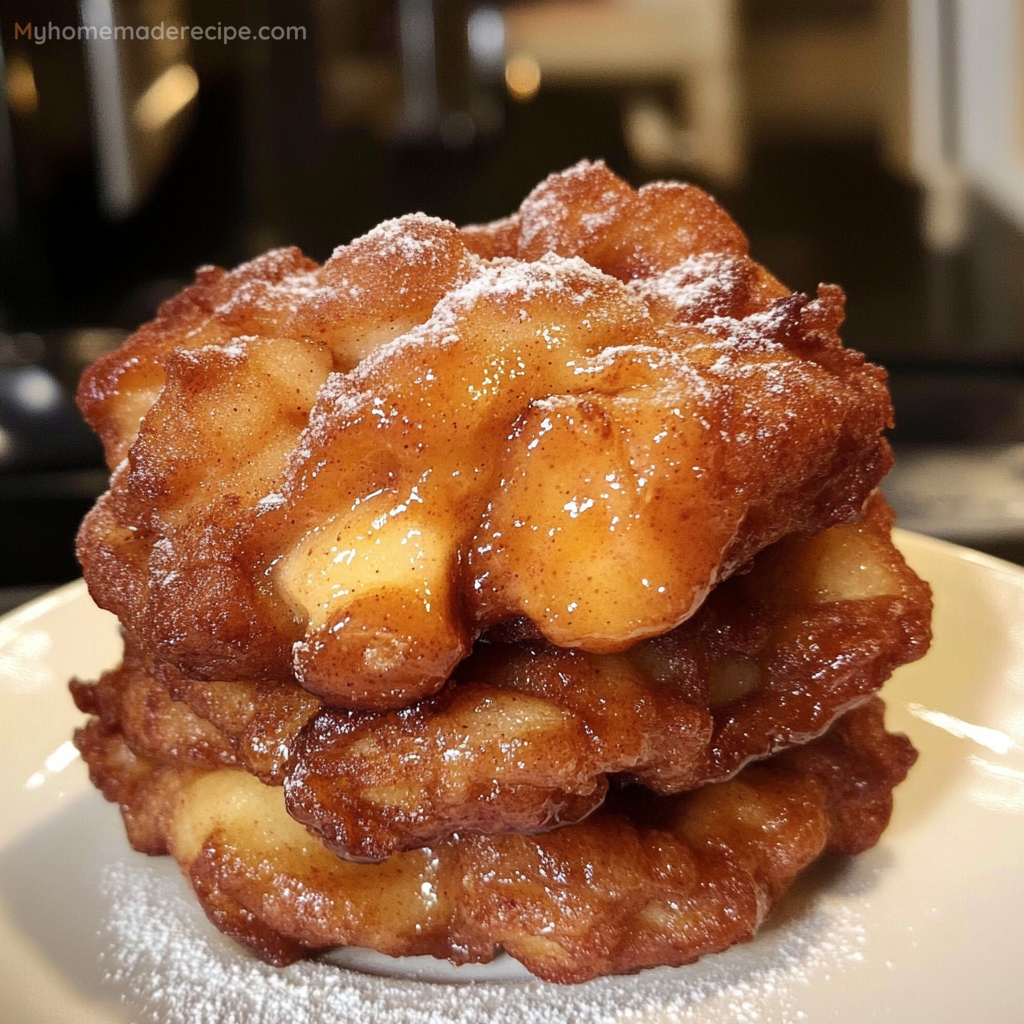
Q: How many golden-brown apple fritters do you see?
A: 3